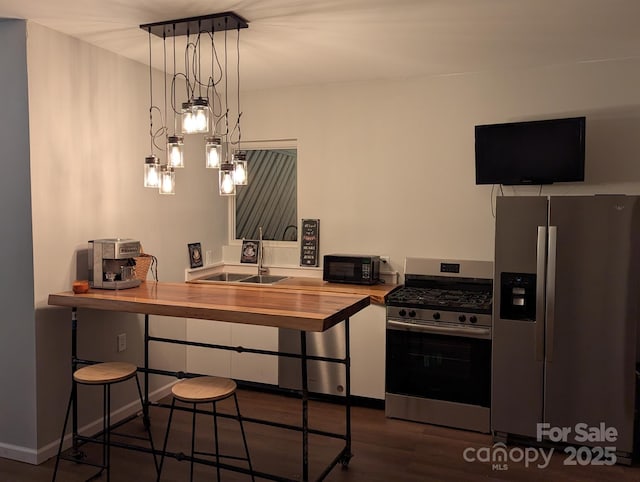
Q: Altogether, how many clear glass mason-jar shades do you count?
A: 8